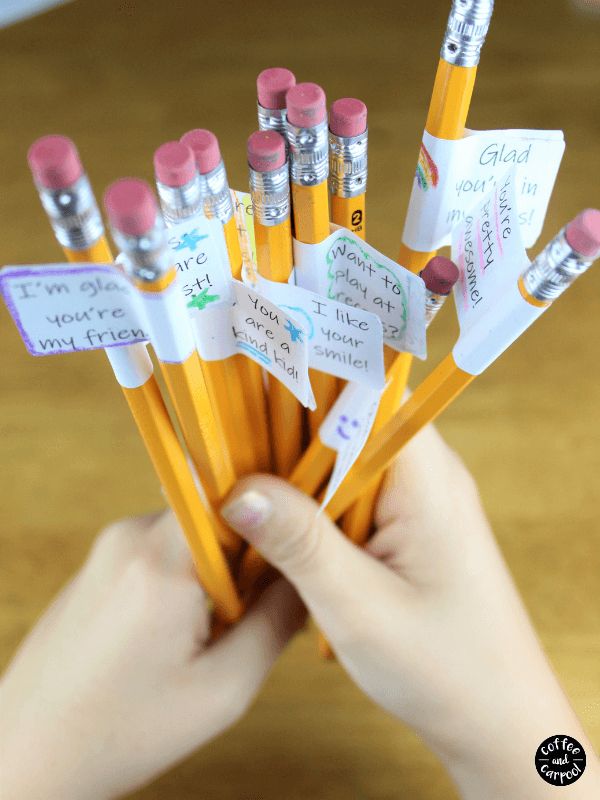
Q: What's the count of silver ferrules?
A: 11